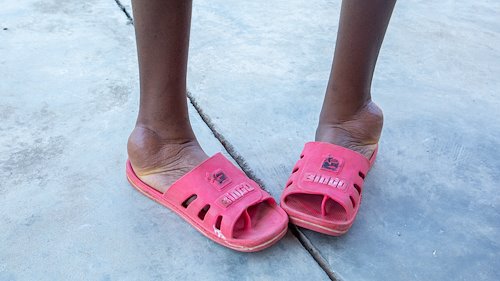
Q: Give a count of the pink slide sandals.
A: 2